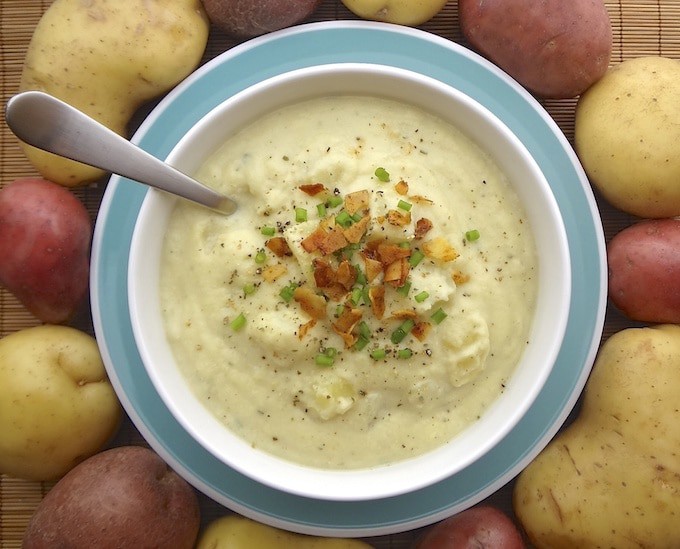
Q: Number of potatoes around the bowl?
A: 12